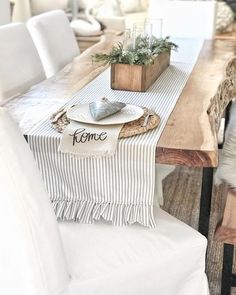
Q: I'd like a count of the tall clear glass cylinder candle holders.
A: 3